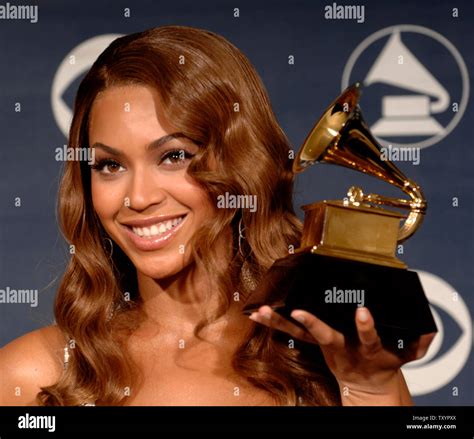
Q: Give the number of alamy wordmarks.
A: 8